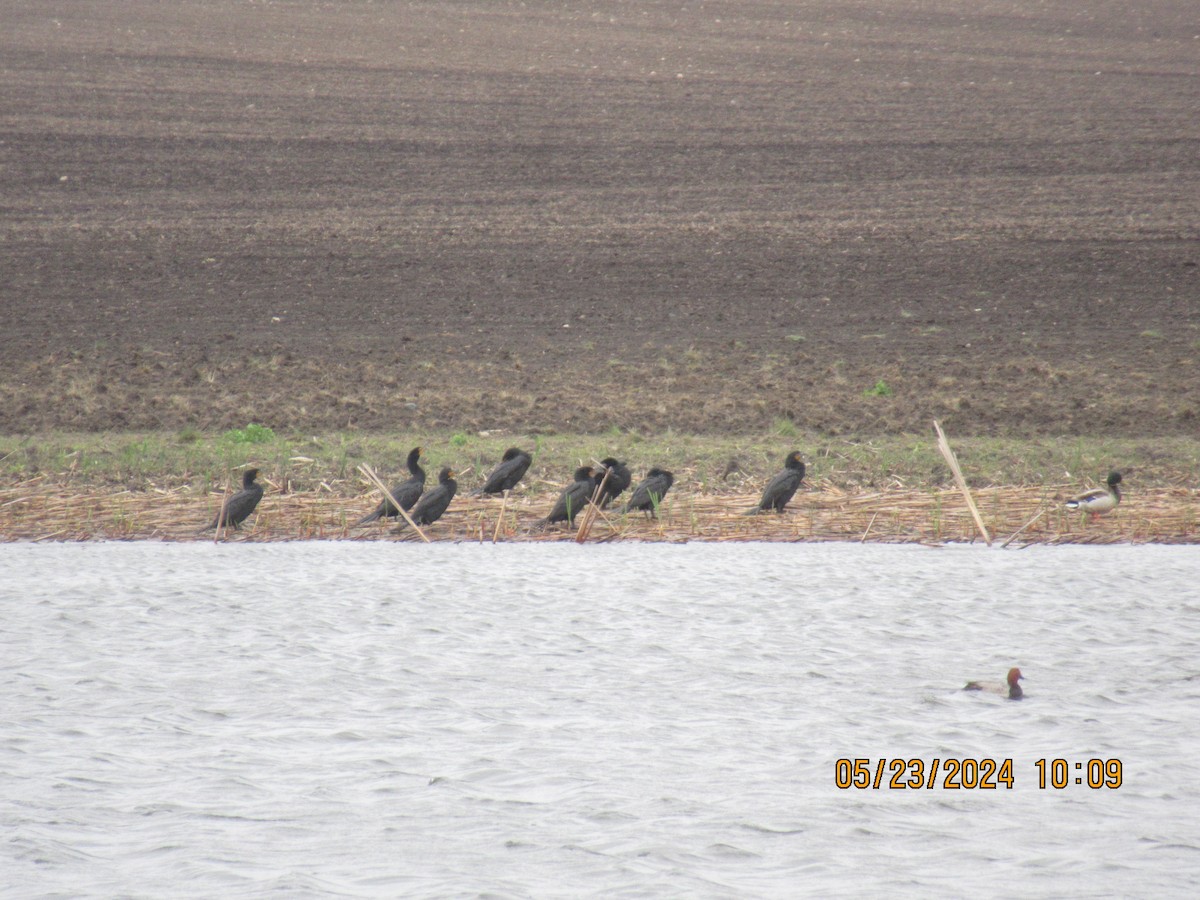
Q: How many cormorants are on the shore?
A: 8